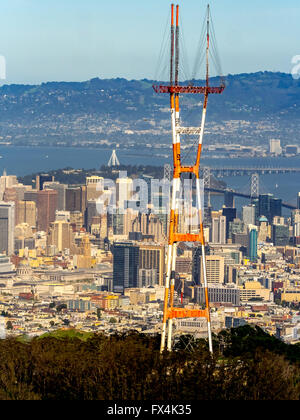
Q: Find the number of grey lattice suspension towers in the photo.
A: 3